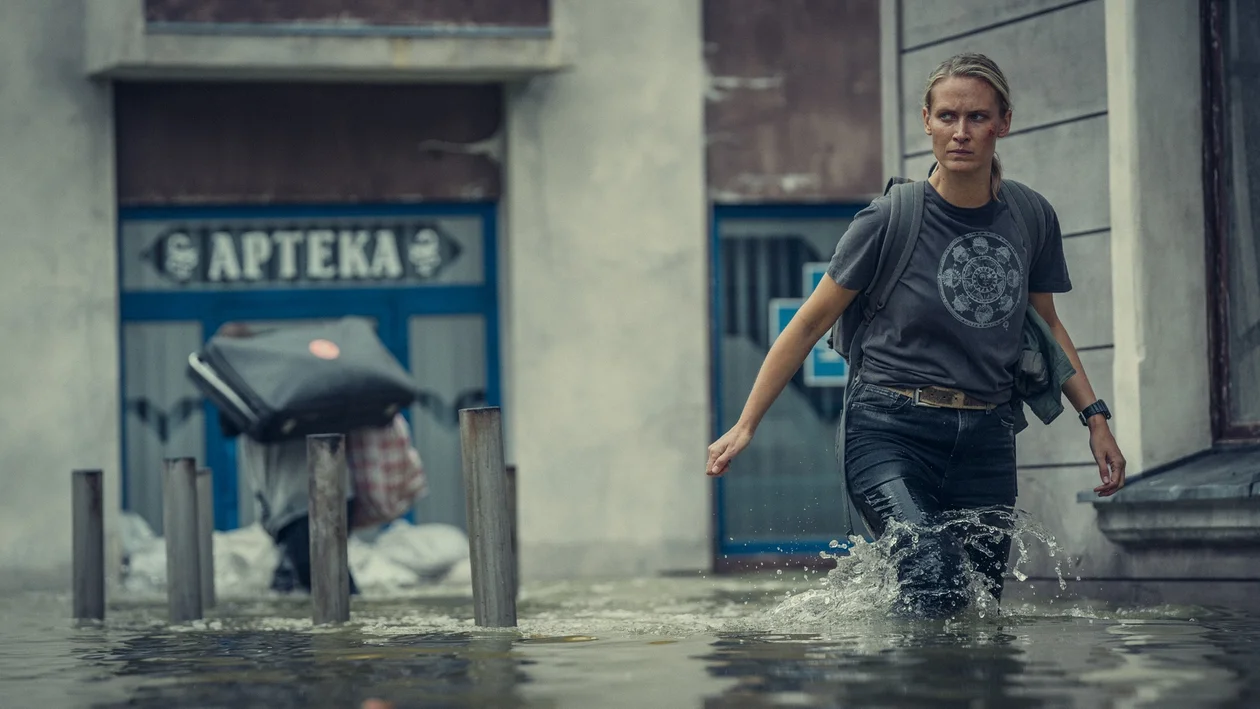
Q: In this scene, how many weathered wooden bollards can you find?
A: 6